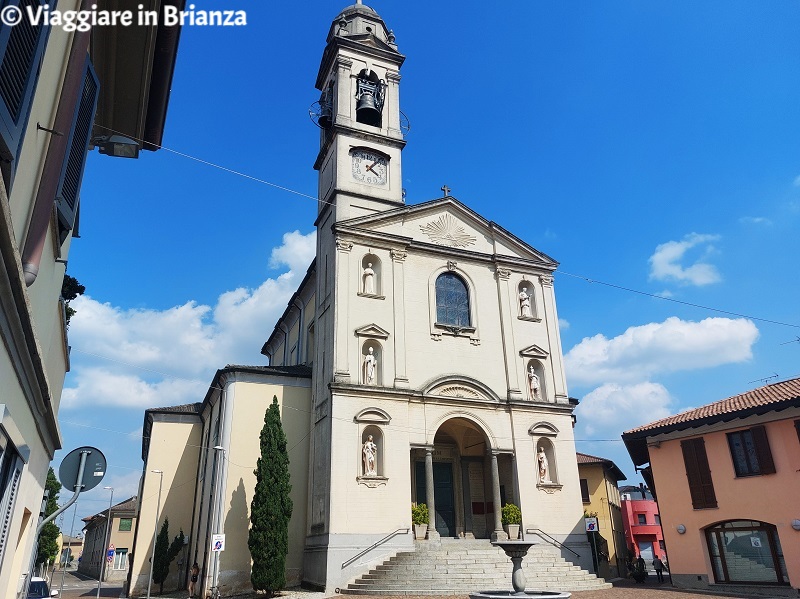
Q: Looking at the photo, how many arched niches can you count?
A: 6